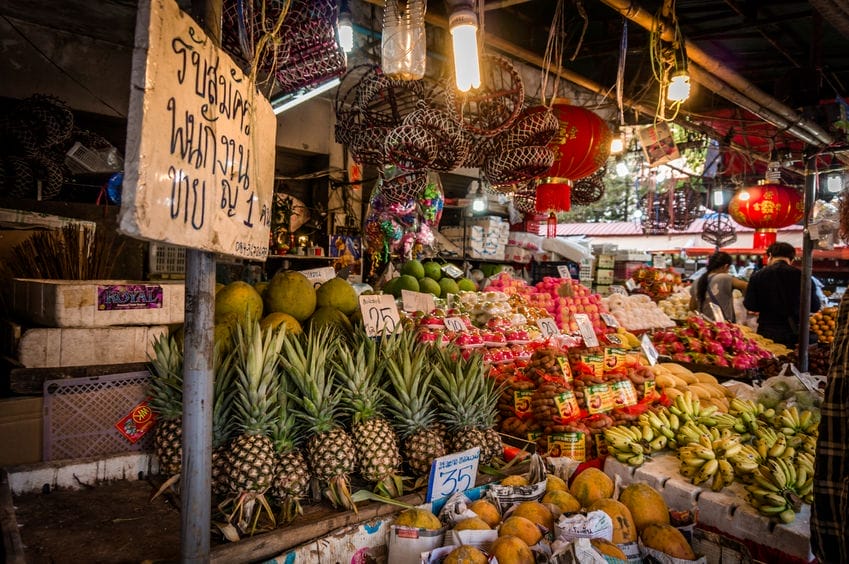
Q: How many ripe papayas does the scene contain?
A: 15